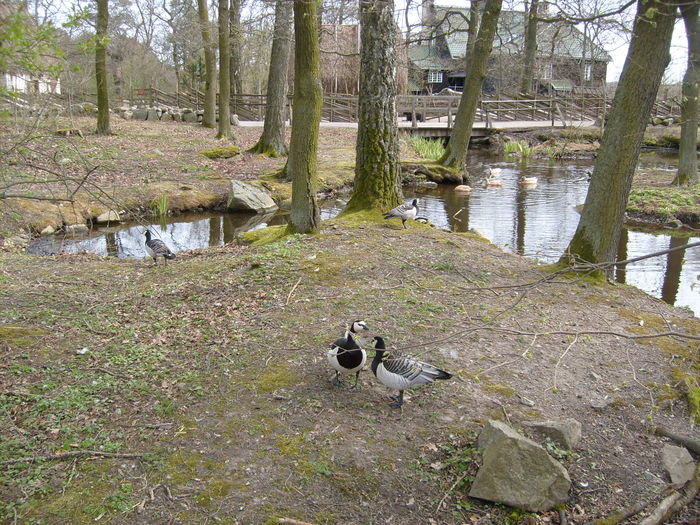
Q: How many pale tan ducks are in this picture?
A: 4